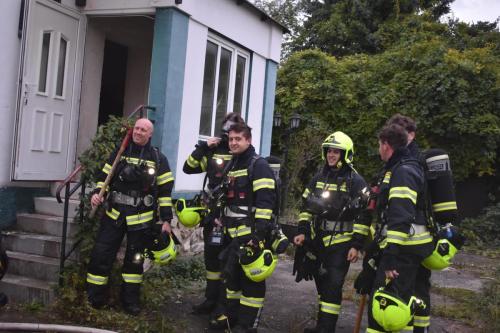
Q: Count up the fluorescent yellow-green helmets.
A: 6